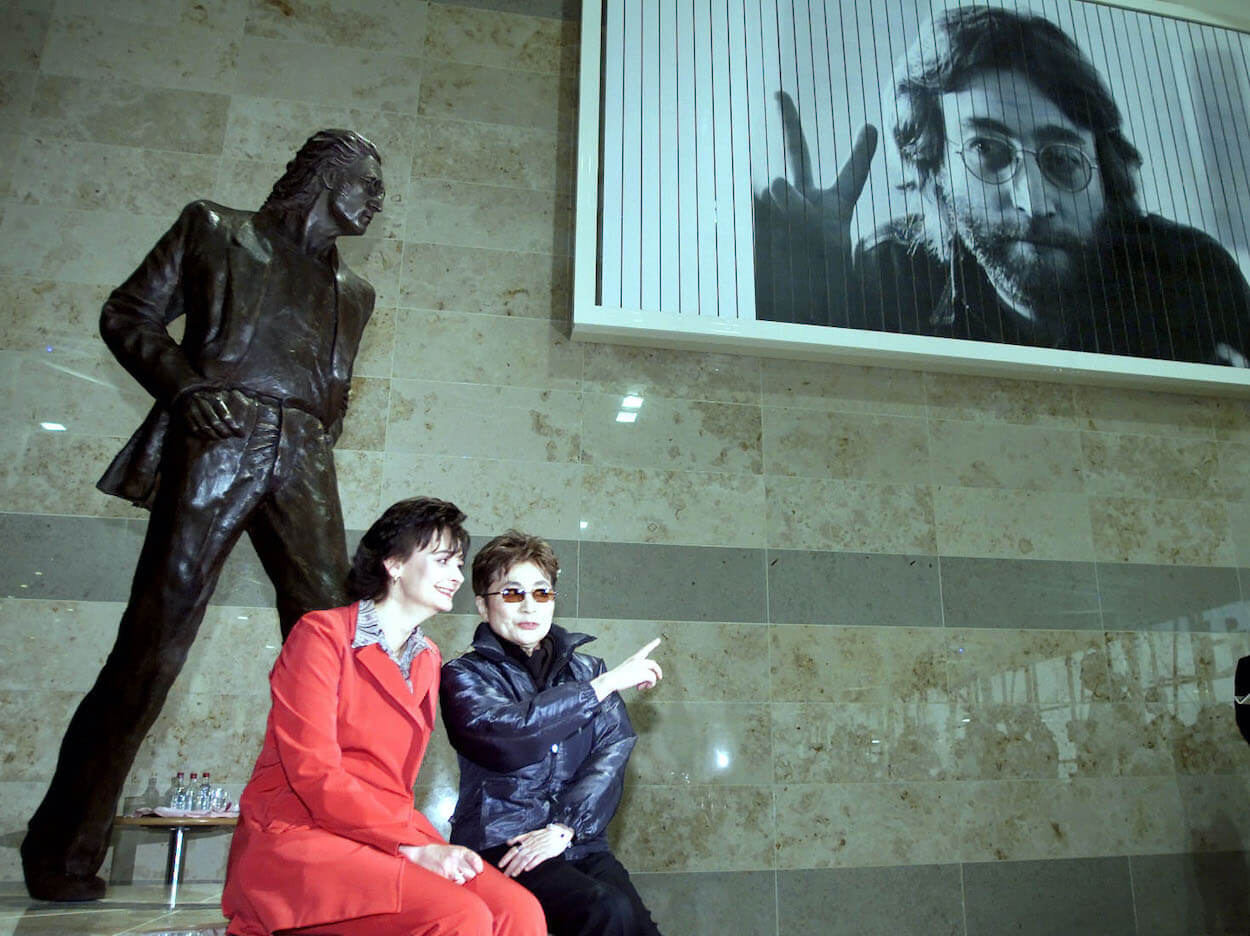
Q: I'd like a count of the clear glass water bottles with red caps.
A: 3